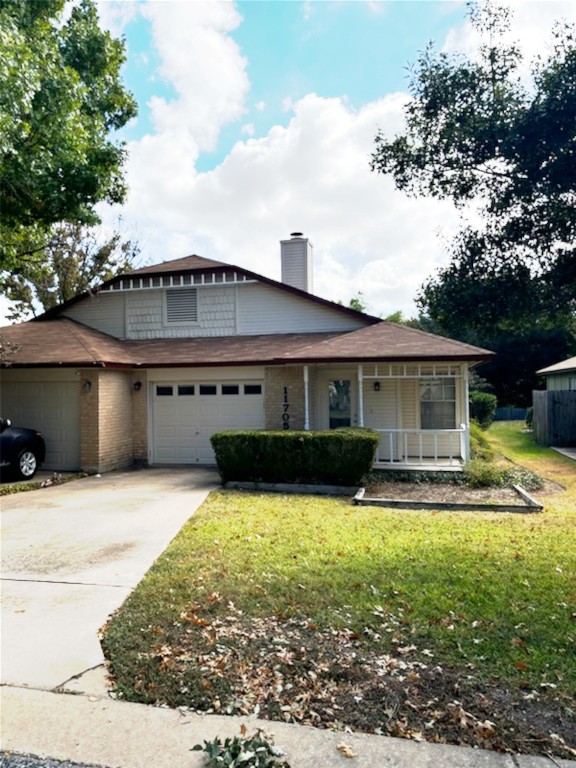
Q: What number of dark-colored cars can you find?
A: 1